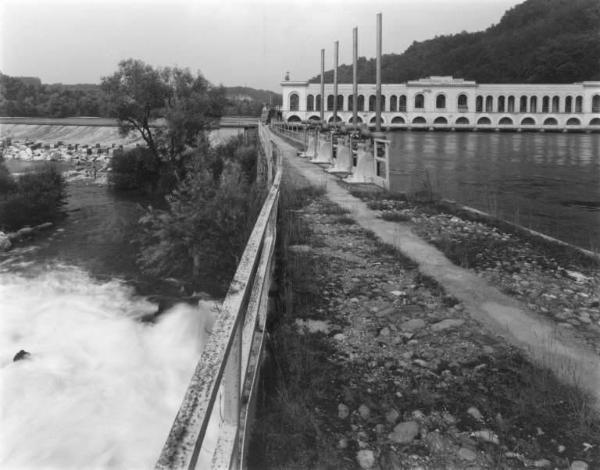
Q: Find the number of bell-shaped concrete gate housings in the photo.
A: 4